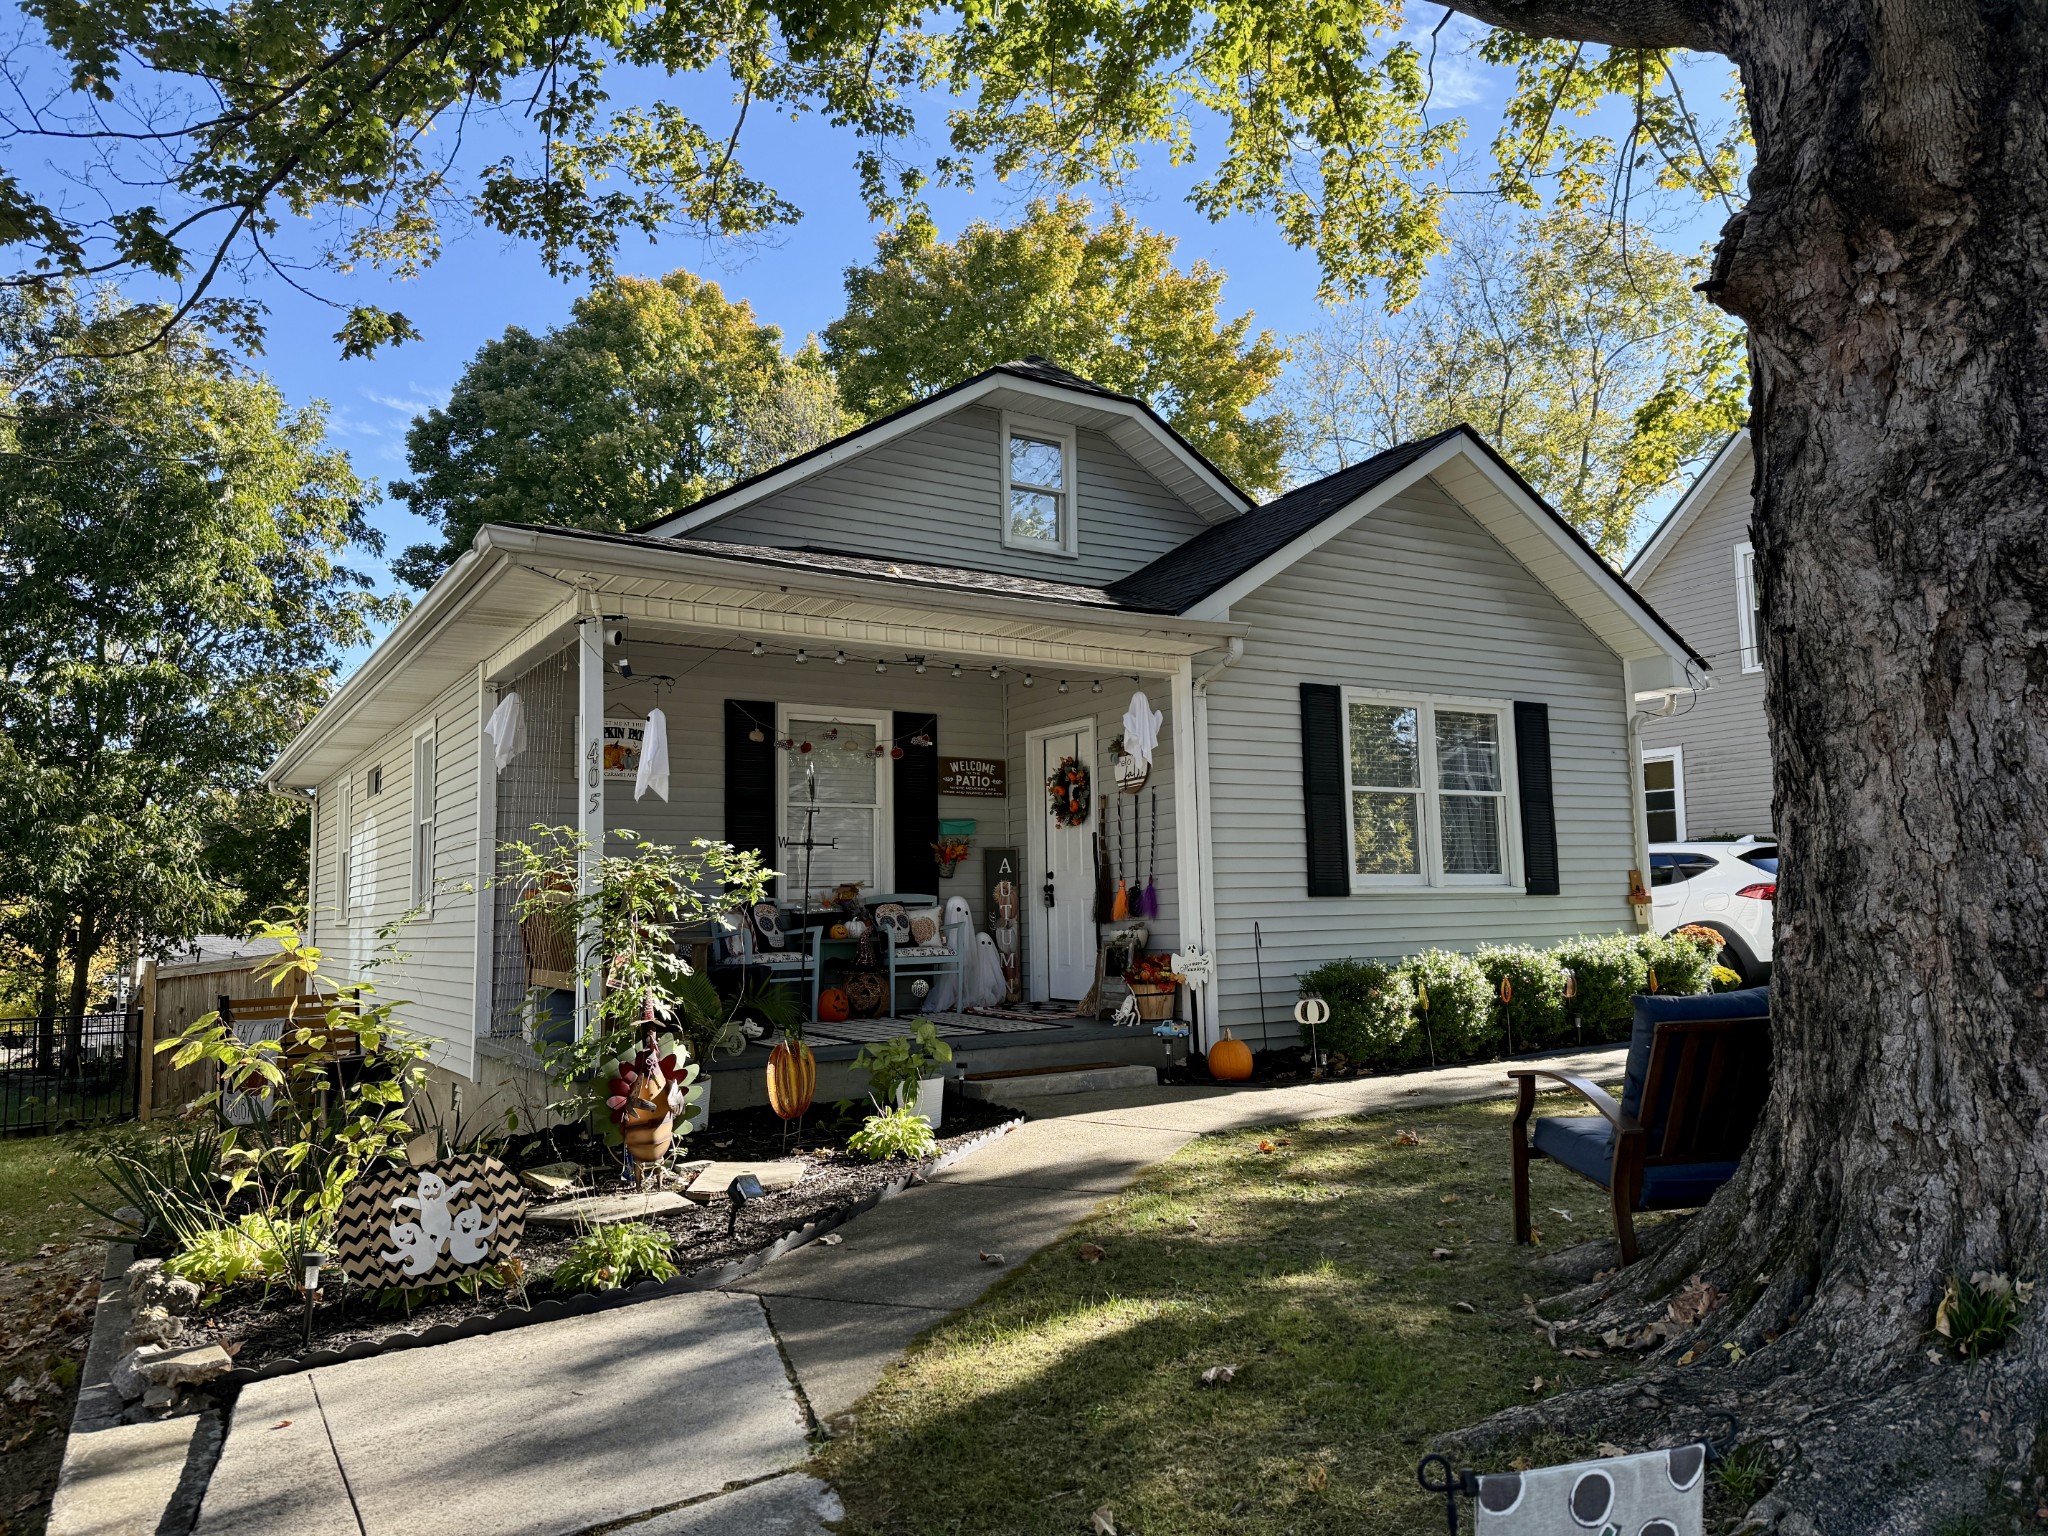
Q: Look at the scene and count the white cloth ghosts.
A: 5